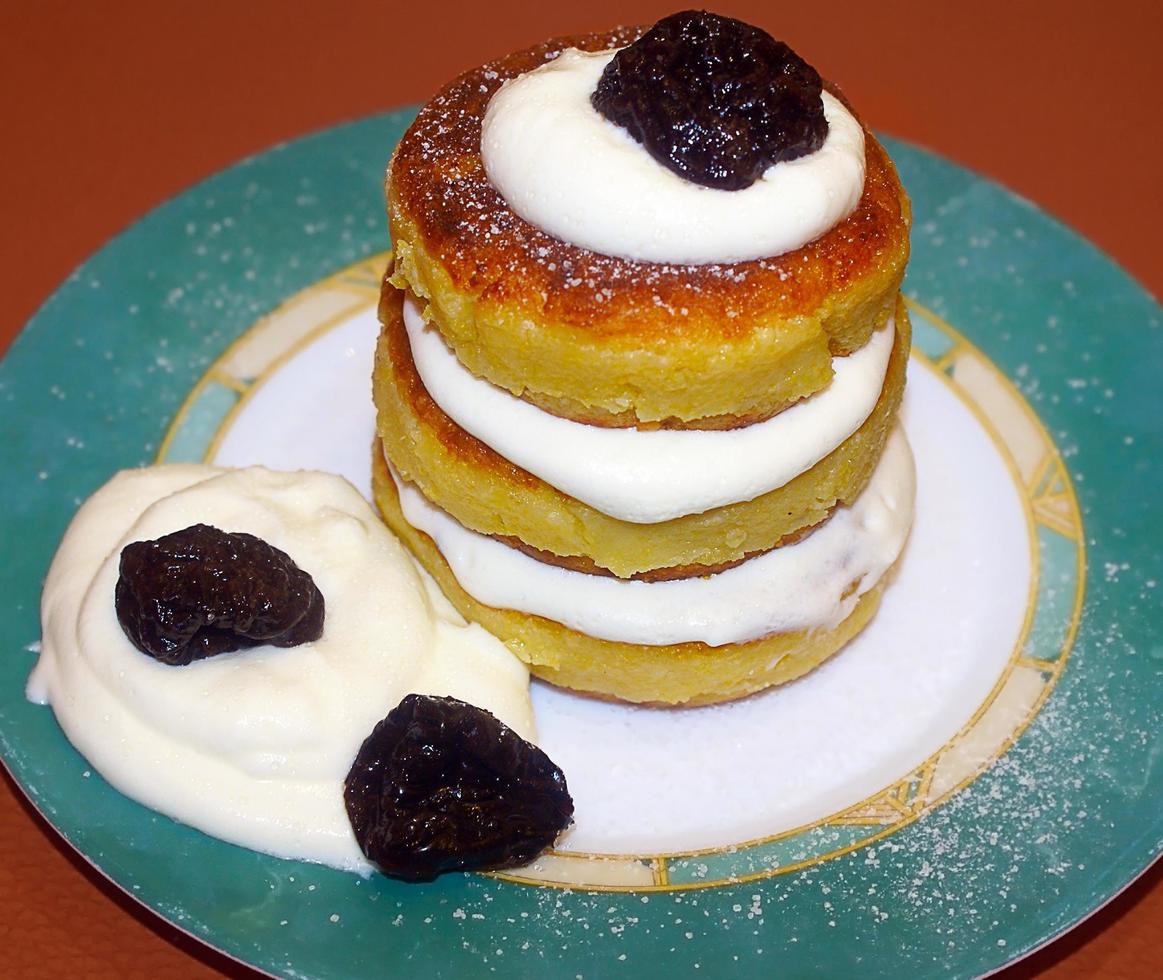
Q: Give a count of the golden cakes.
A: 3